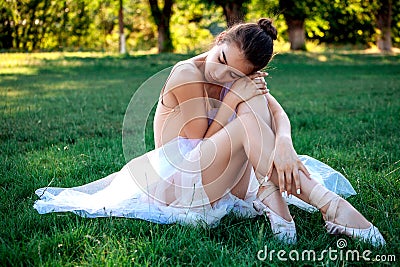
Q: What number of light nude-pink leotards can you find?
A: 1